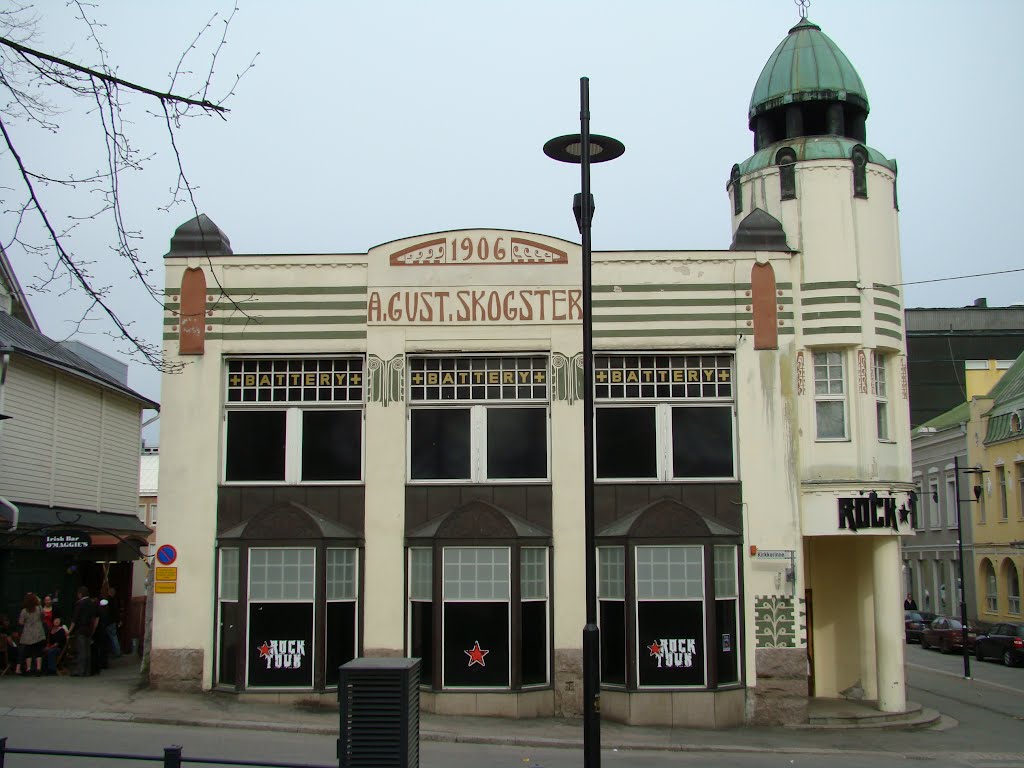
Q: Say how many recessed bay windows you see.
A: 3